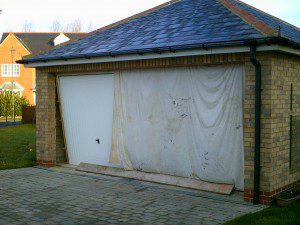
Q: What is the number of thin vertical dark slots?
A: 2